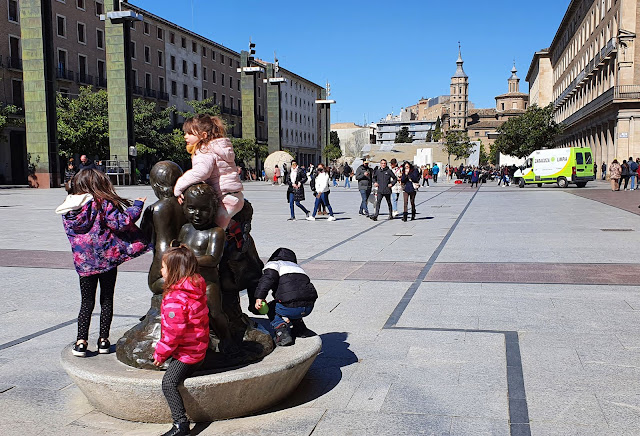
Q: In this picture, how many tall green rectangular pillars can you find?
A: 5